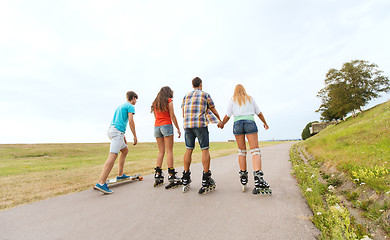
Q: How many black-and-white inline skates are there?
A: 6